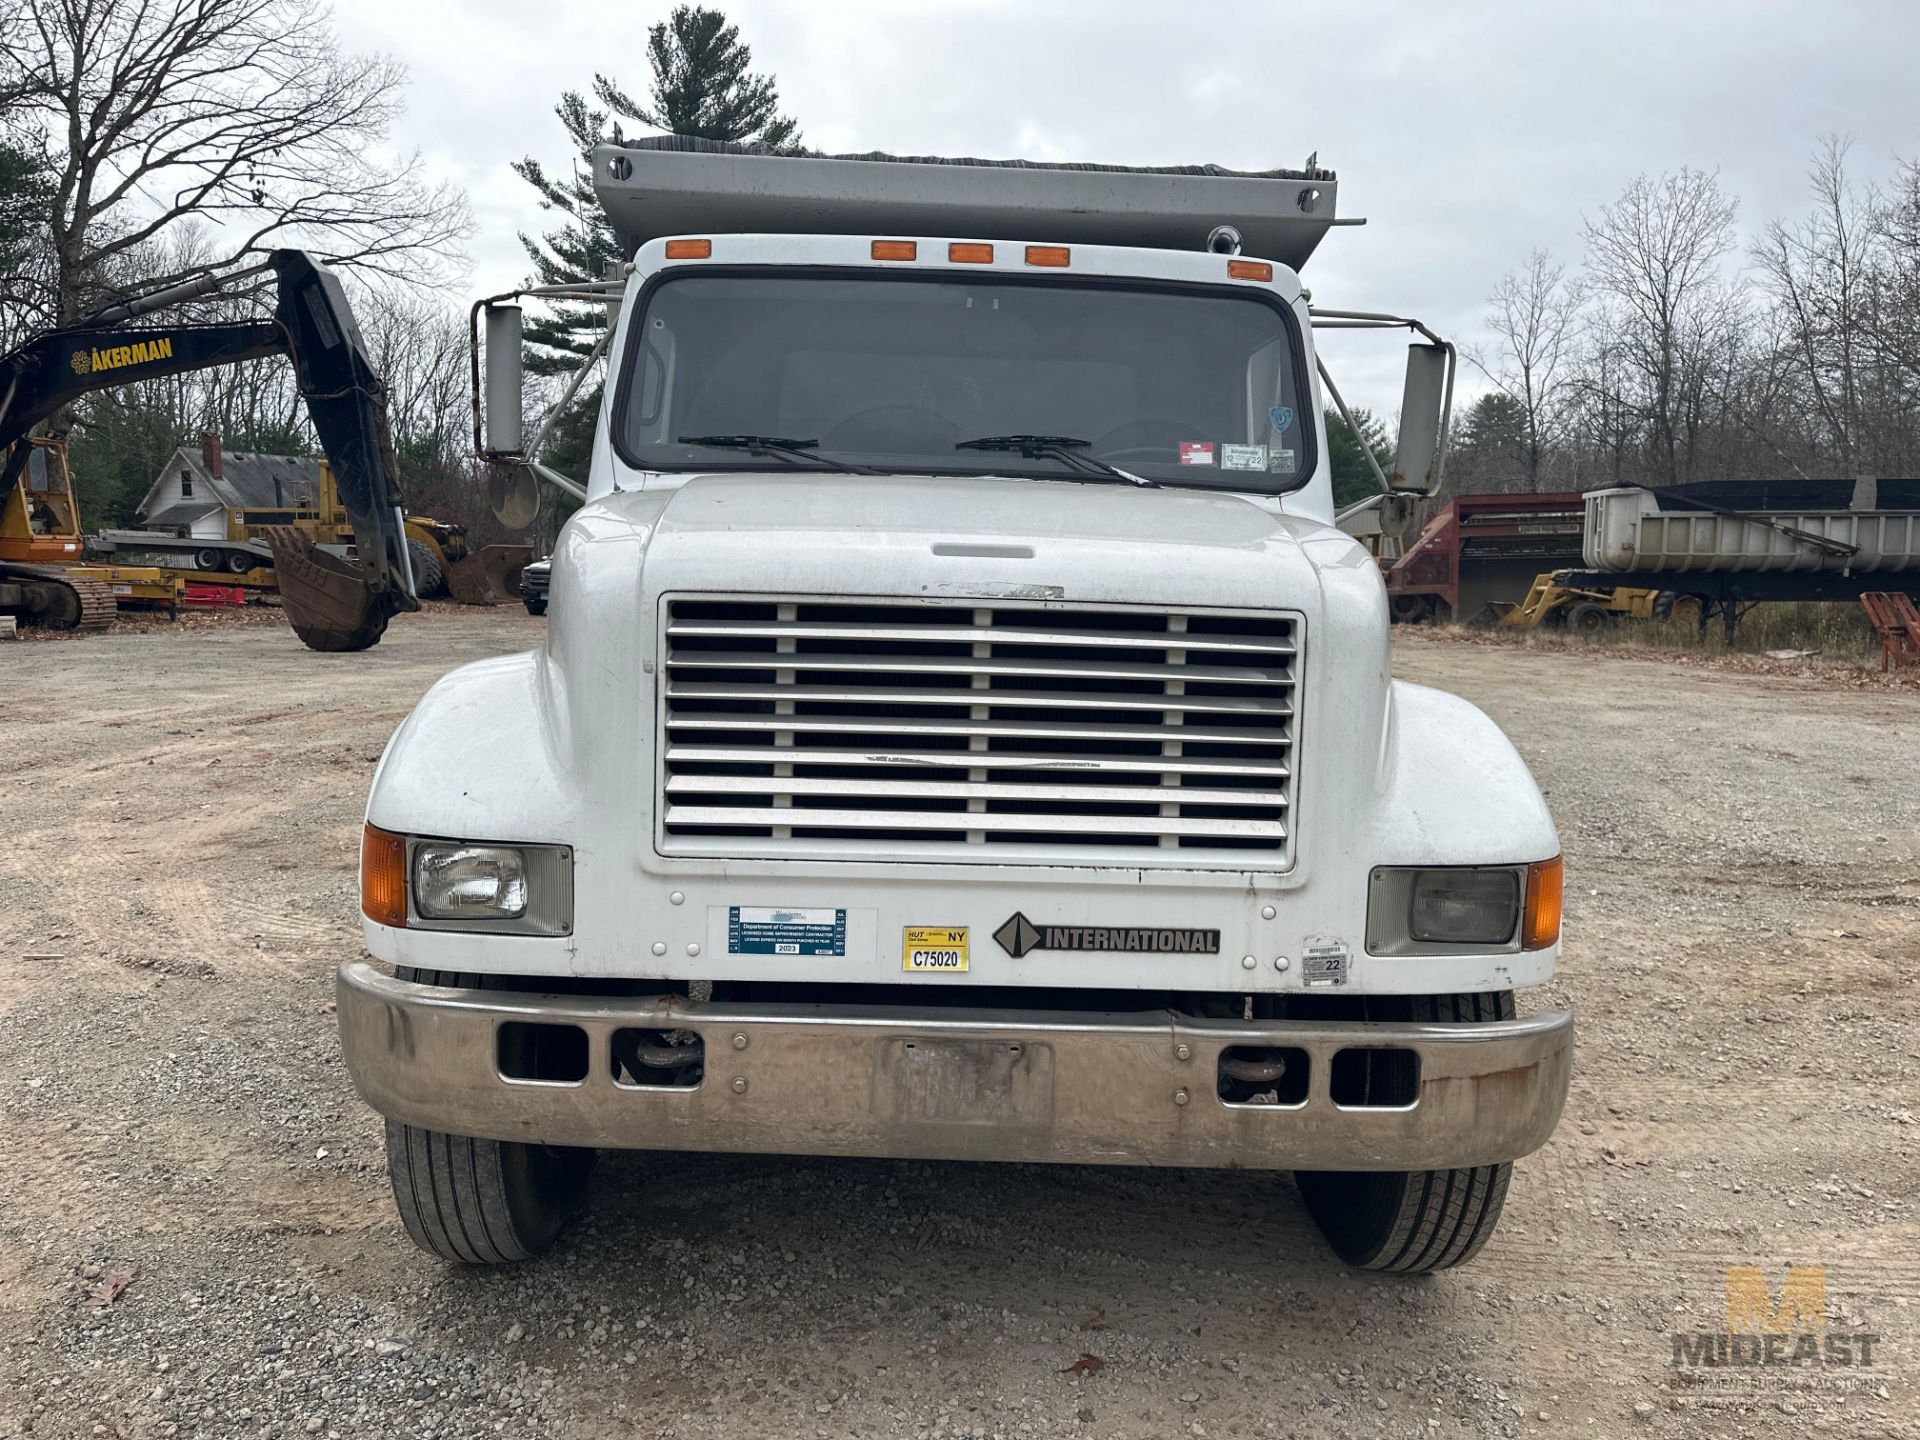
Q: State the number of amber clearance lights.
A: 5